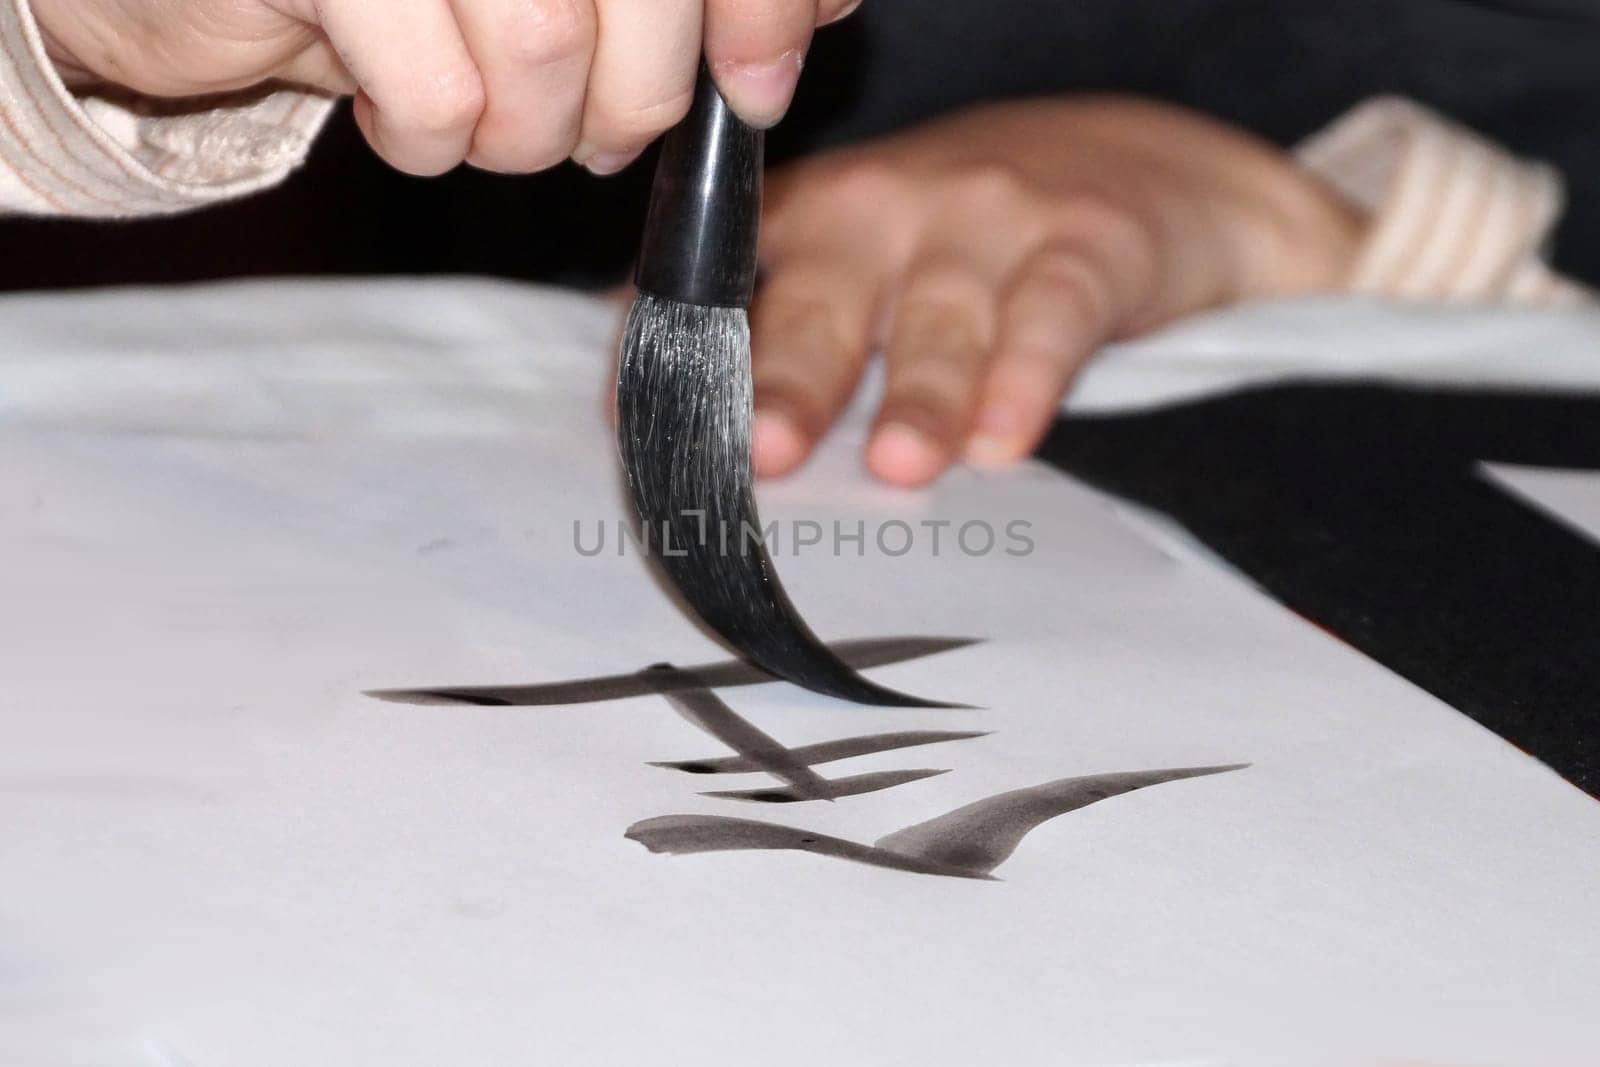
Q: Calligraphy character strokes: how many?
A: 6